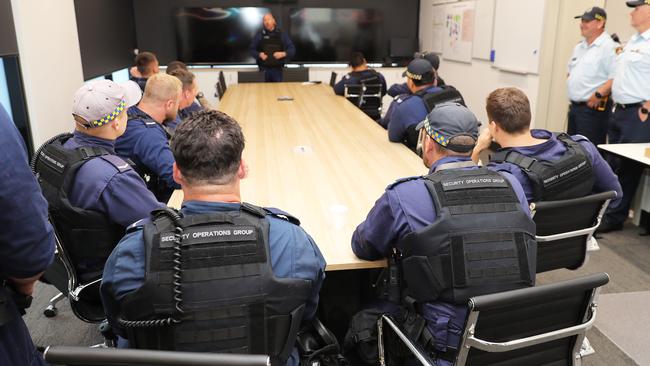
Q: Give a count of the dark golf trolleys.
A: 0